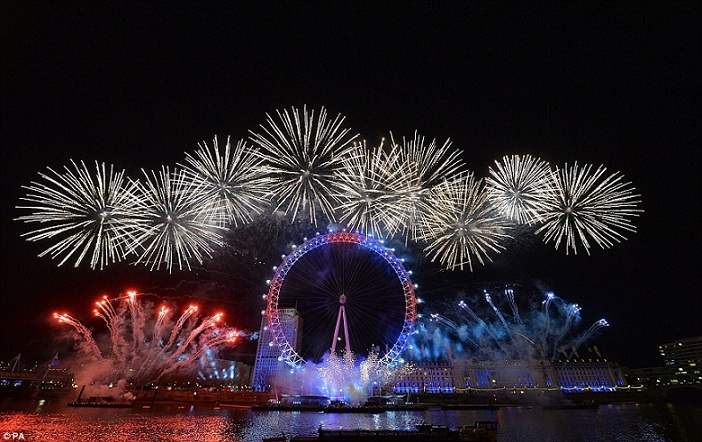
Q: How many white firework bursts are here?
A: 9